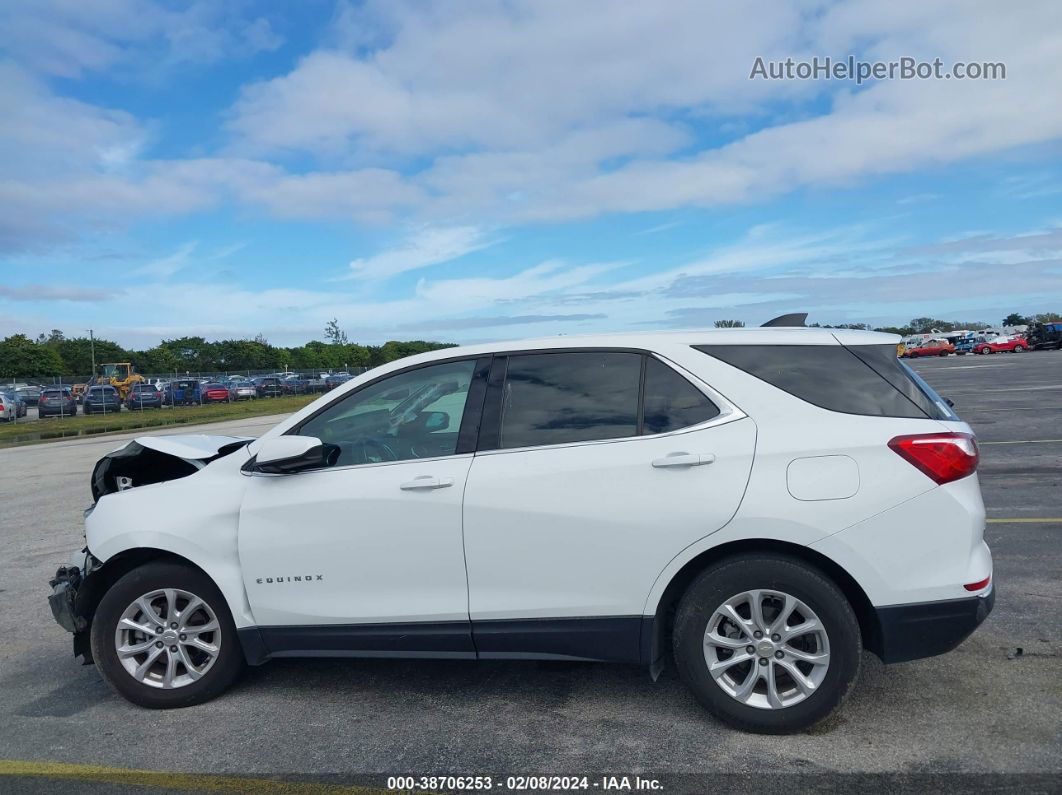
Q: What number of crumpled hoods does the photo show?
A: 1